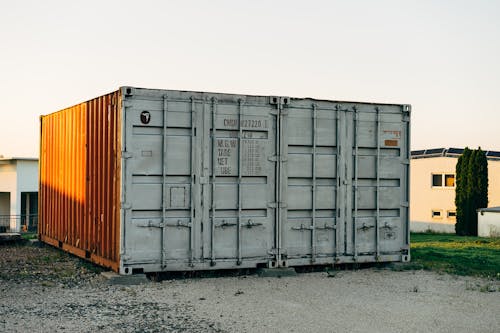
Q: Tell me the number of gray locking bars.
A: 8